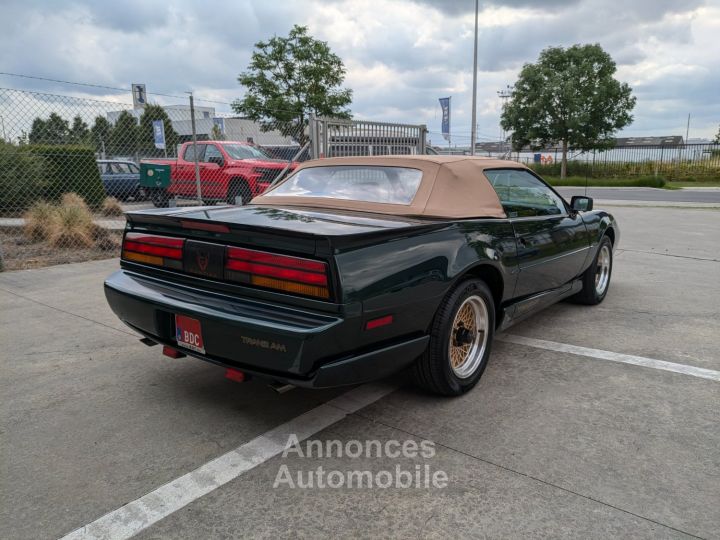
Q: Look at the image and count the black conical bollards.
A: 0